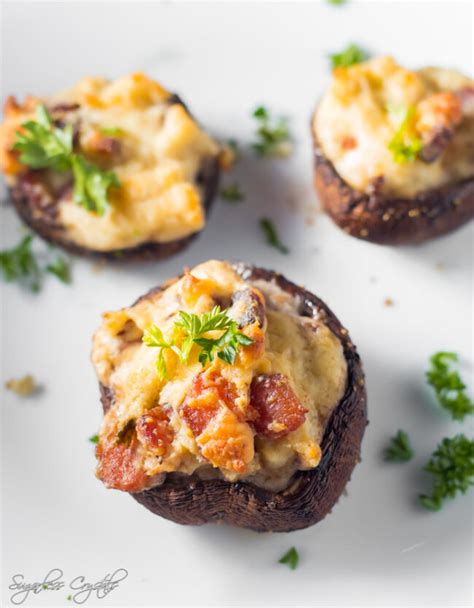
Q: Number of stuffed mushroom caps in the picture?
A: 3